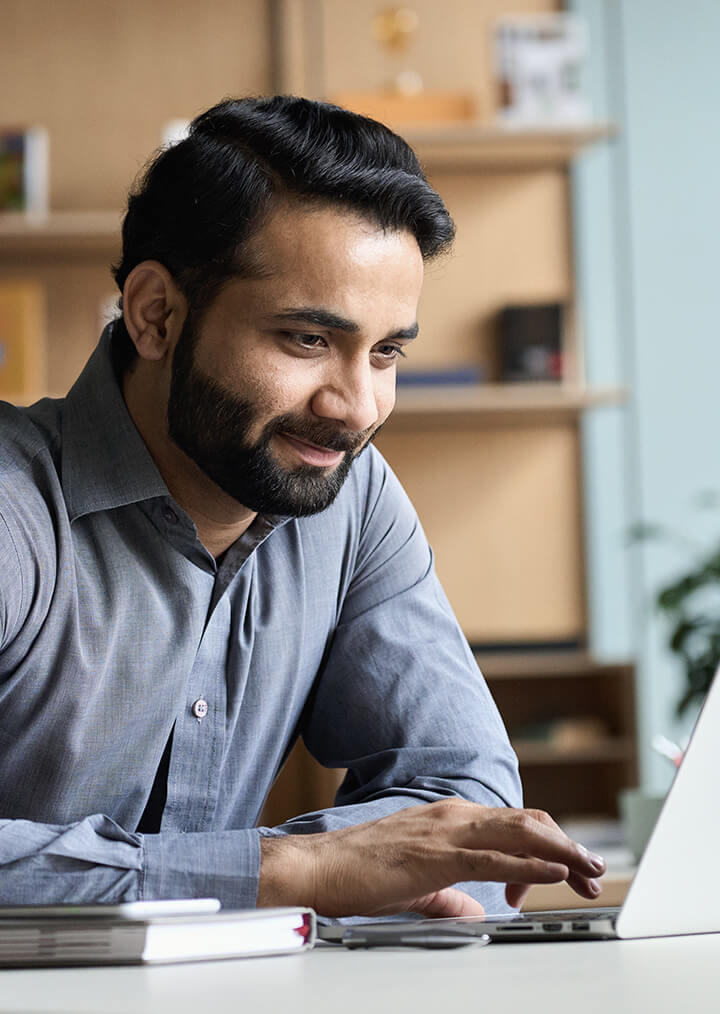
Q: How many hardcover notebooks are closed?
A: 1